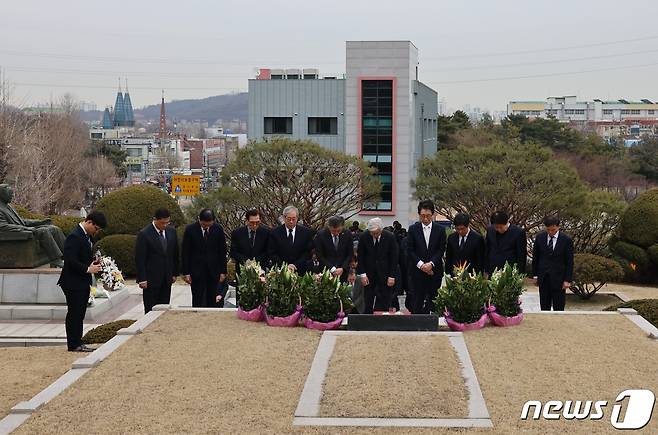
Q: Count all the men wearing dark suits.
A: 11